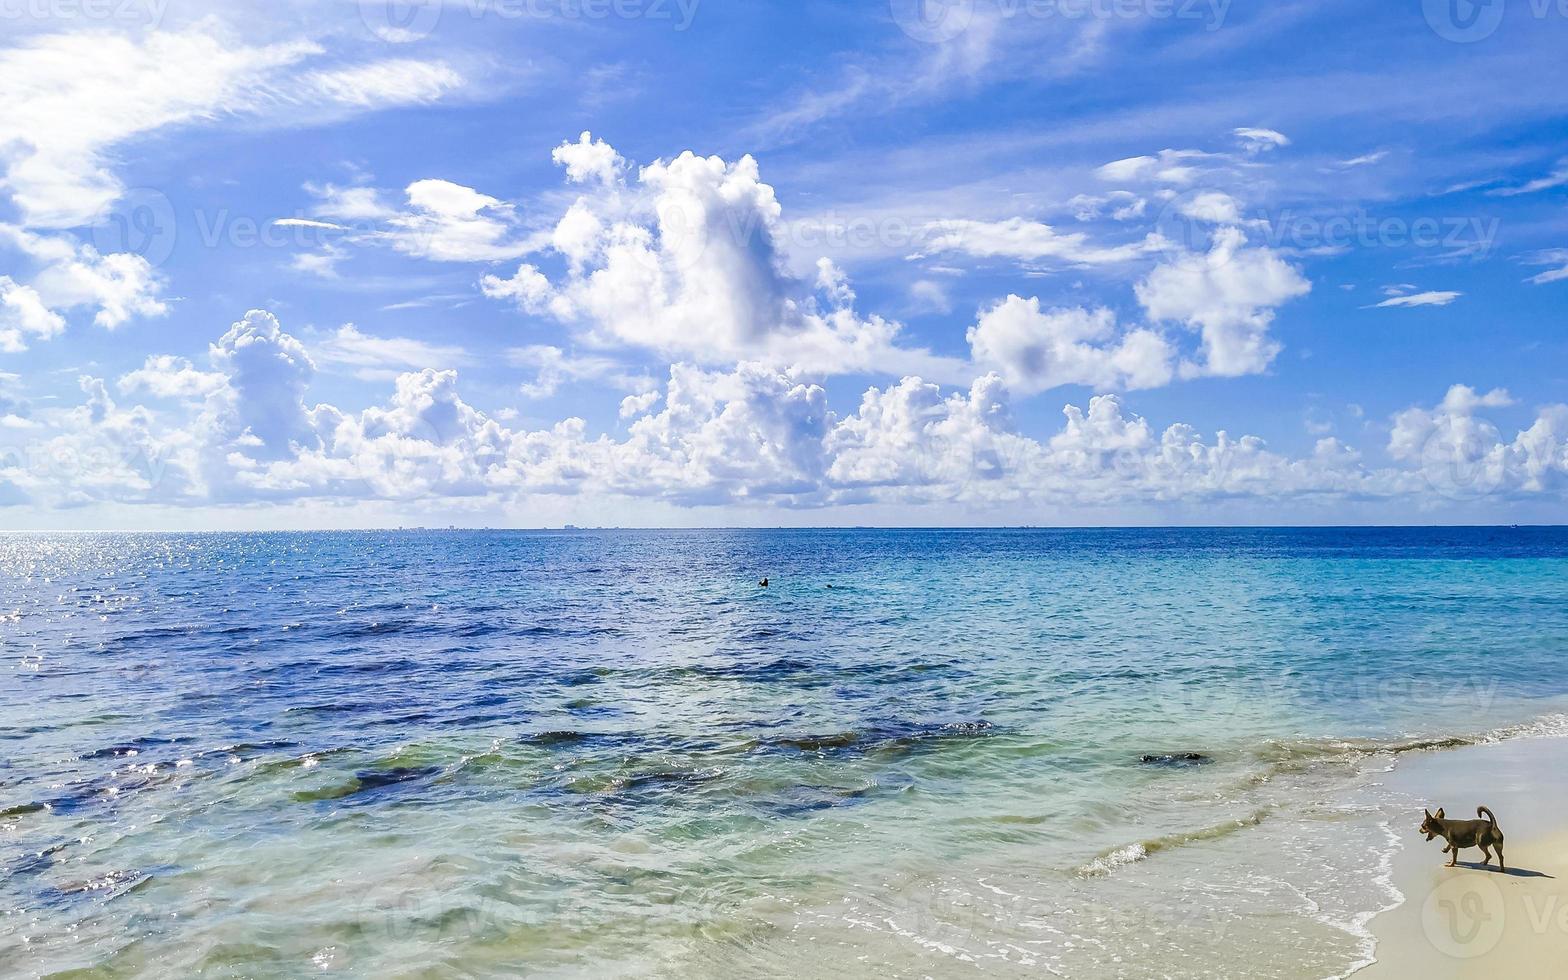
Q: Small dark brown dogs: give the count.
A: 1